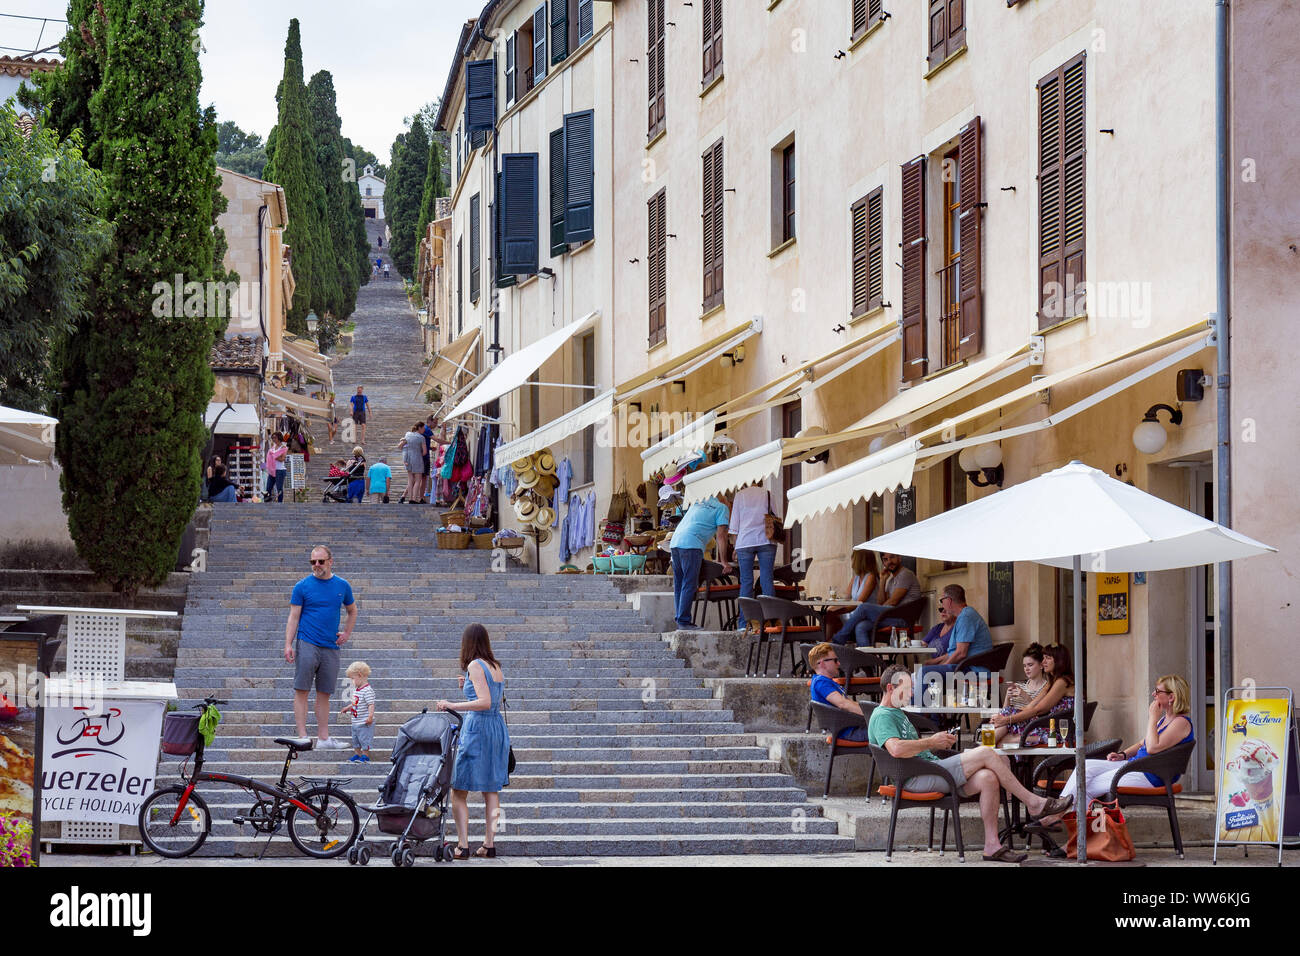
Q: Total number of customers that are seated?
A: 9